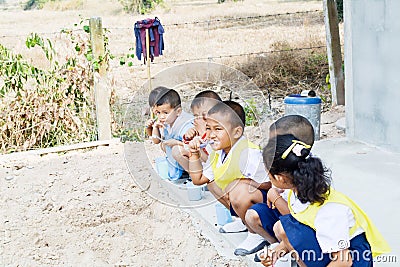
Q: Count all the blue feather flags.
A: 0